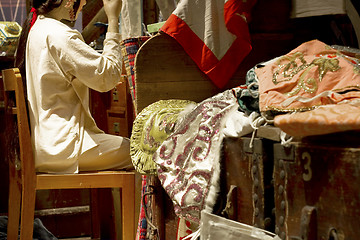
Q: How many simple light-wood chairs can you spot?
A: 1